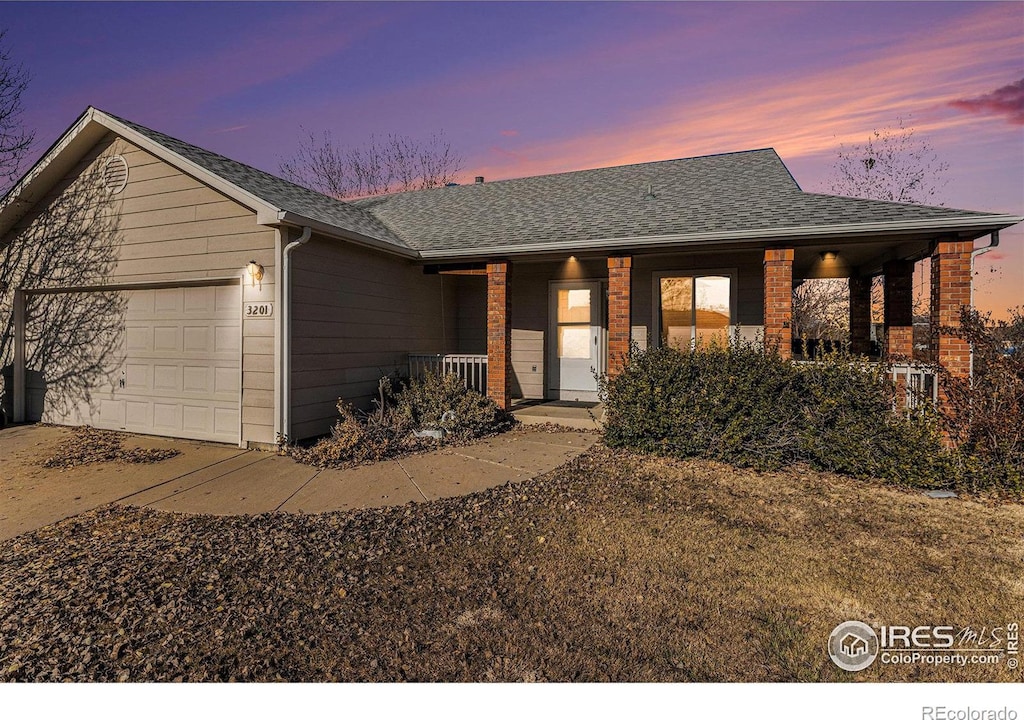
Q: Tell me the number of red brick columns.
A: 6